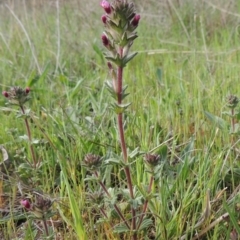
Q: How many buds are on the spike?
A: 5